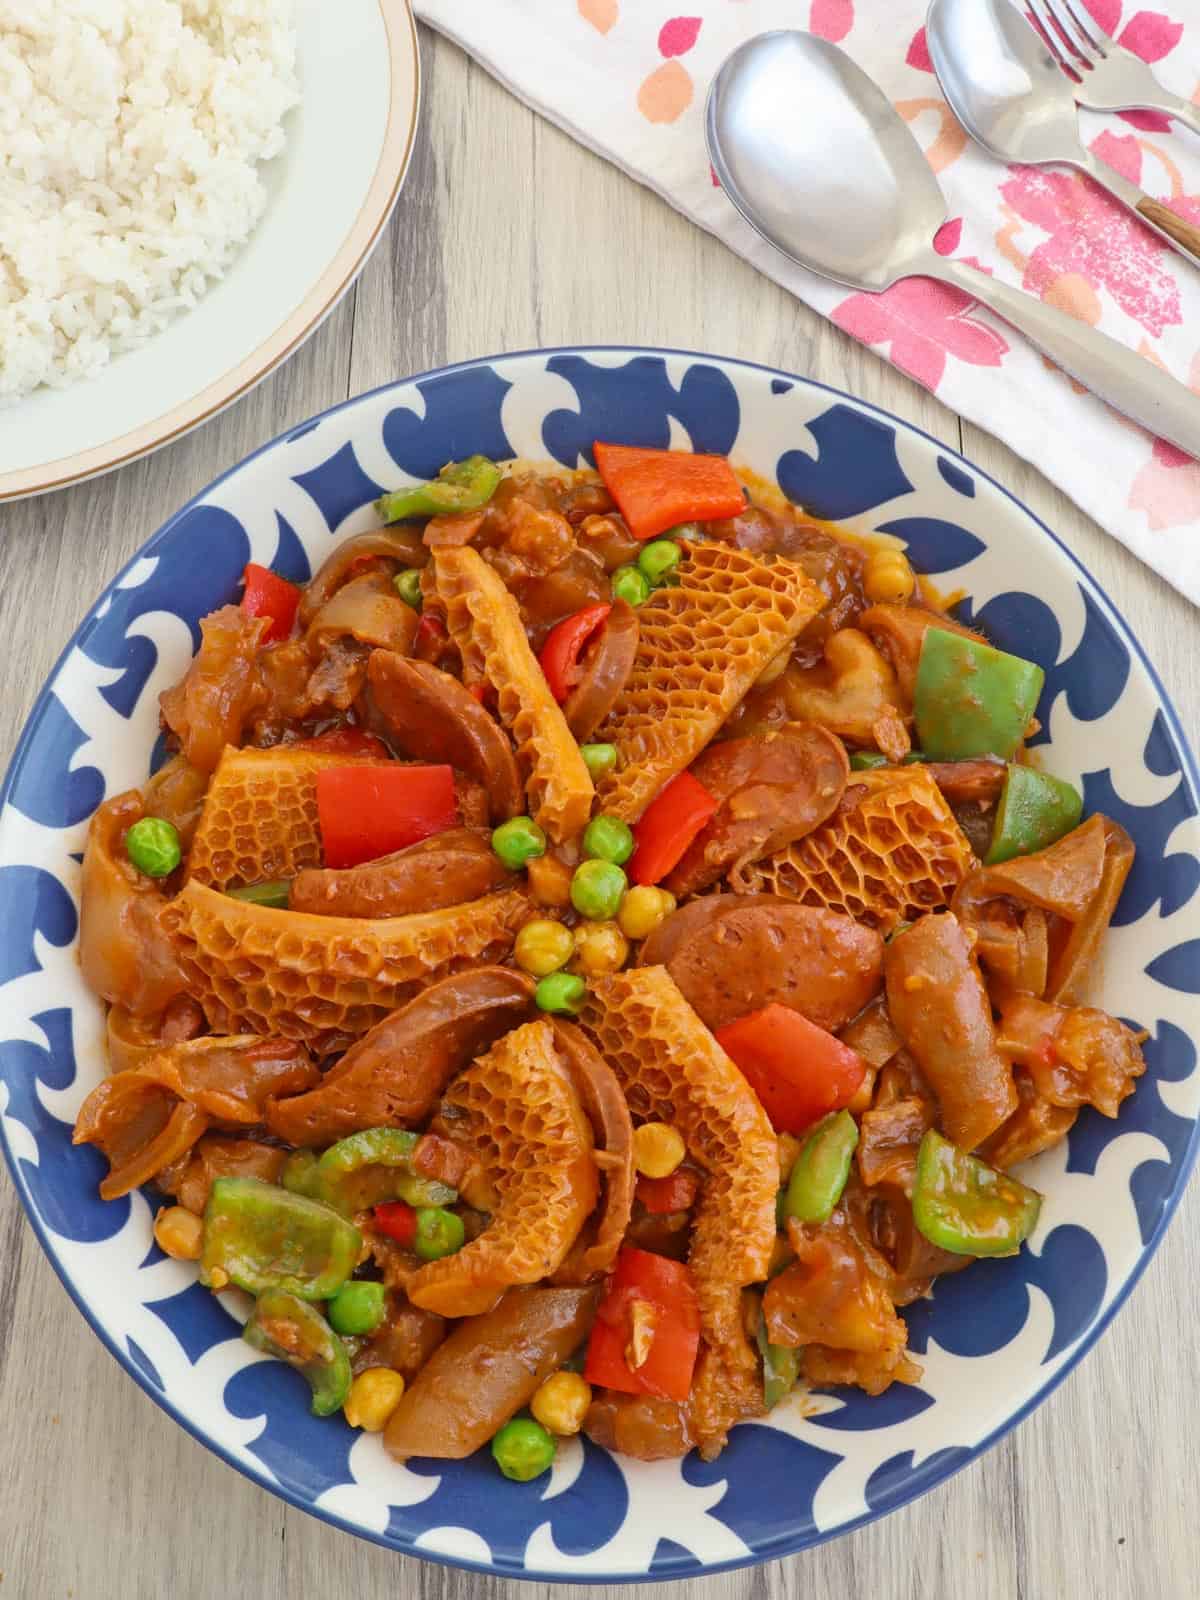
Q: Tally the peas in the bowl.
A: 12